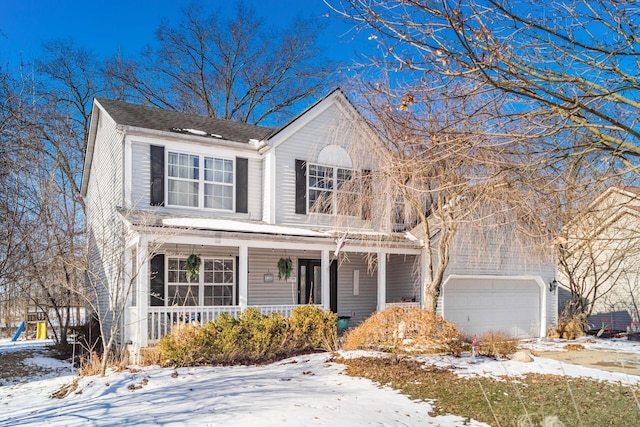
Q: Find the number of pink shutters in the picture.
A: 0